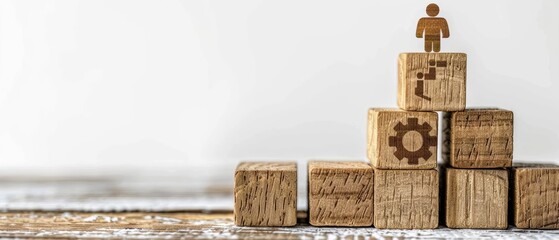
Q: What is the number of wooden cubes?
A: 8